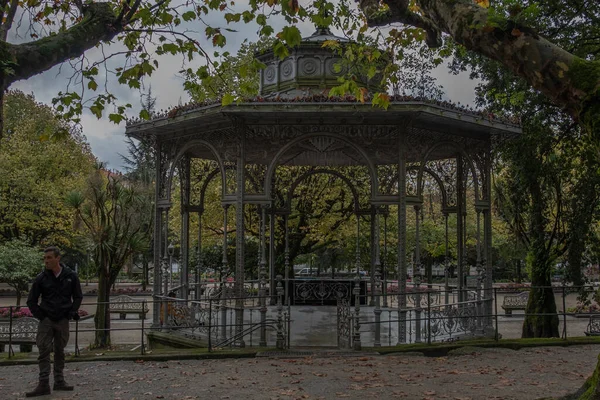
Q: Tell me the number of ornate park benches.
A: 4